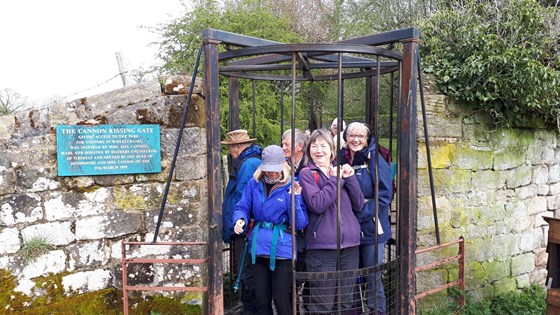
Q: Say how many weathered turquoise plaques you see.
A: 1